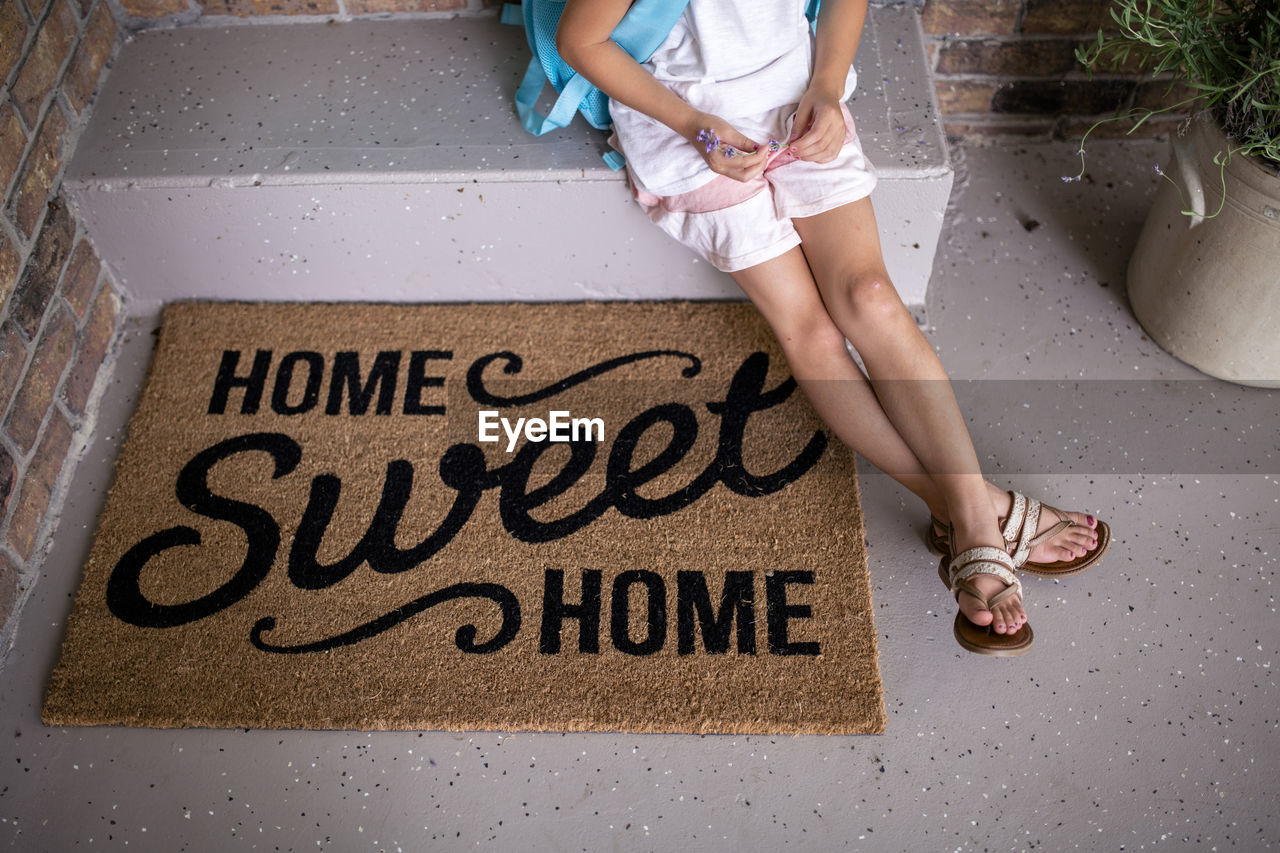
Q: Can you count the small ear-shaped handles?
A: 1